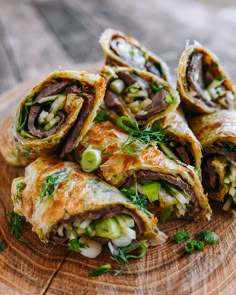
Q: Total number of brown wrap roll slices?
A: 8